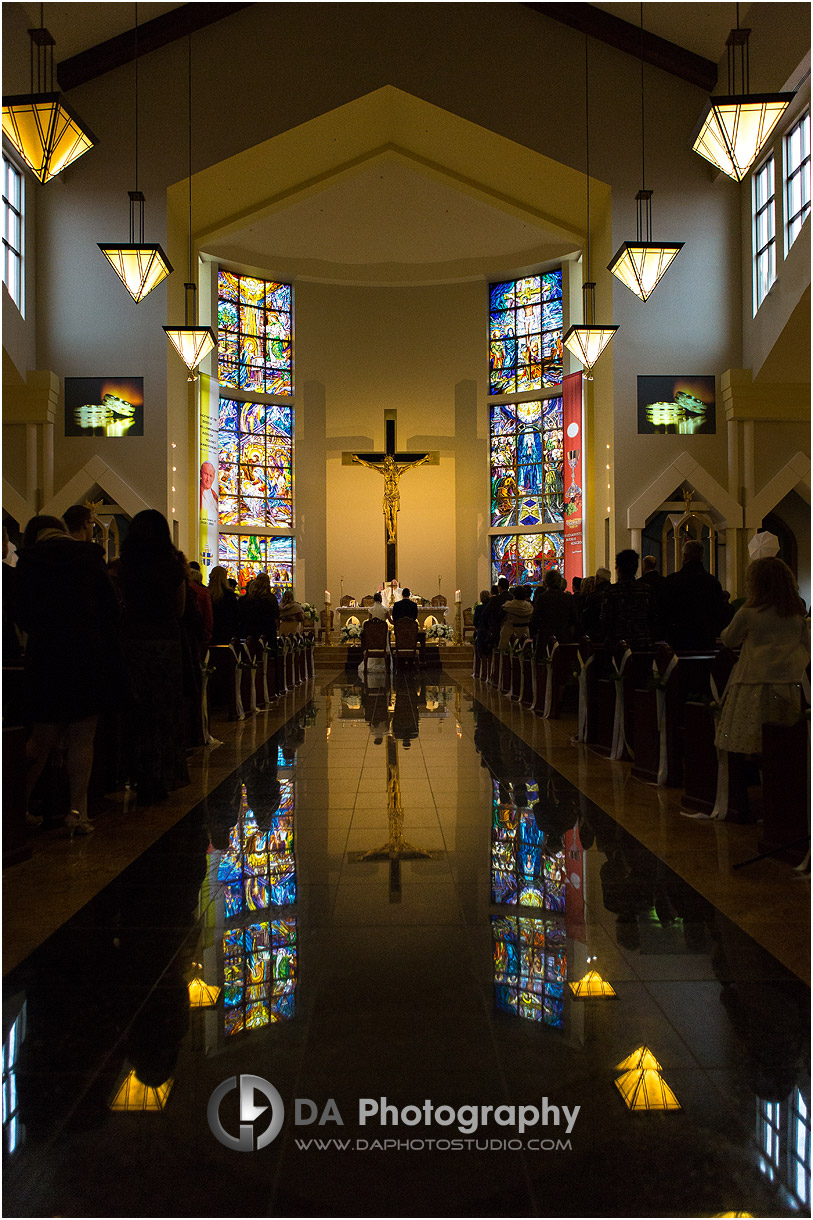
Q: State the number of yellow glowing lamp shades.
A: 6